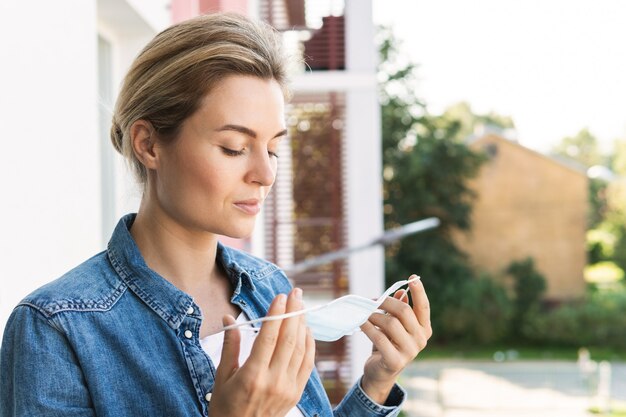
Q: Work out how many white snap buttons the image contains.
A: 3